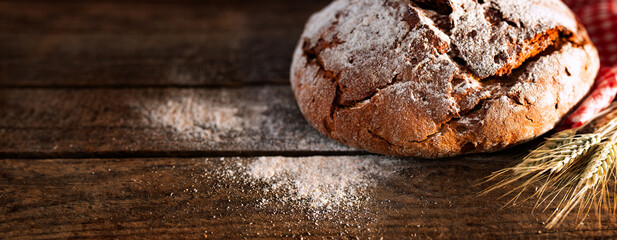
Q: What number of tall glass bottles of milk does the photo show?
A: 0